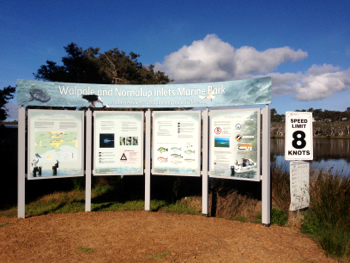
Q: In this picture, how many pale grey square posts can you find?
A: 5